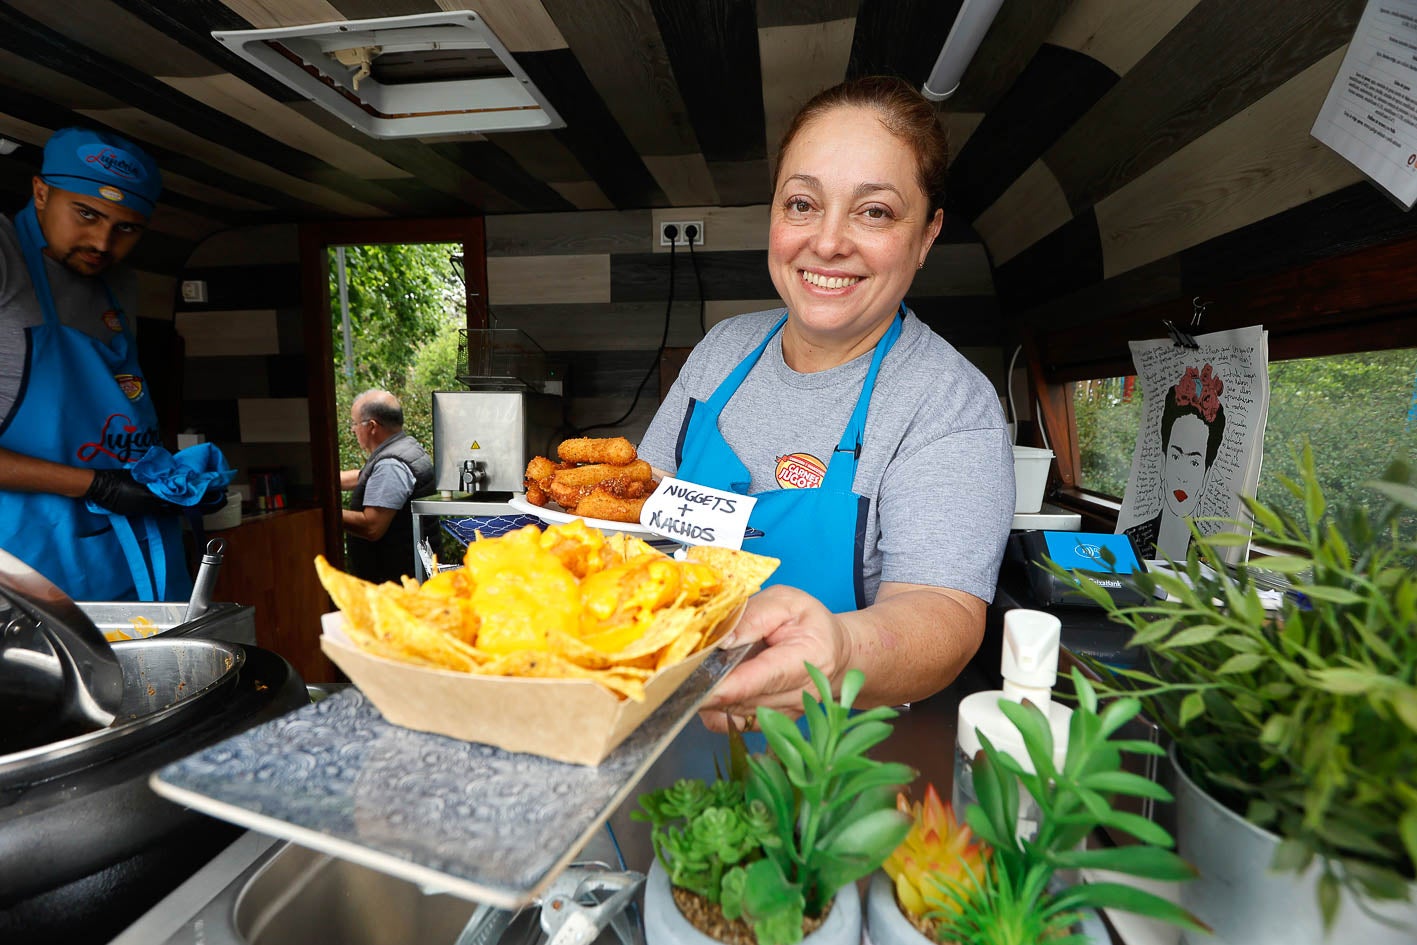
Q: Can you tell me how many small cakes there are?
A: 0